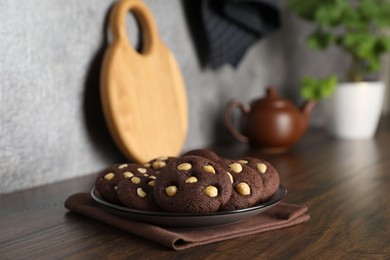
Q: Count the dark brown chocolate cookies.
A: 7